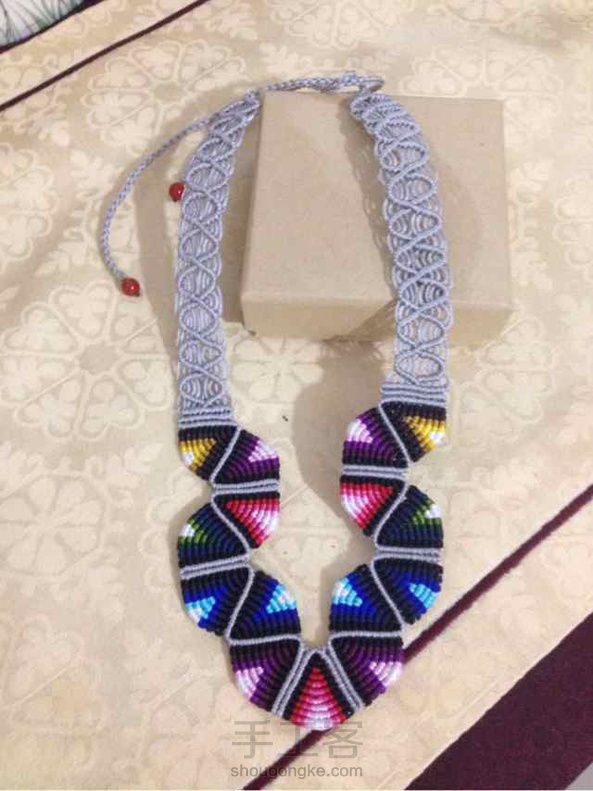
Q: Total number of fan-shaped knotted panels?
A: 15